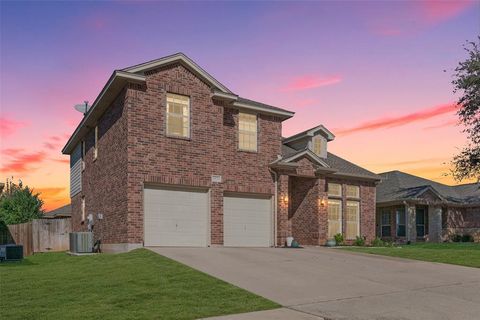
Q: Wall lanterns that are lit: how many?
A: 2